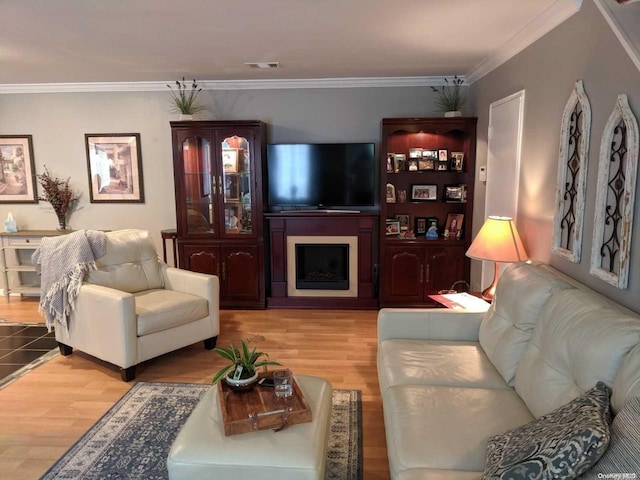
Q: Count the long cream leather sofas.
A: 1